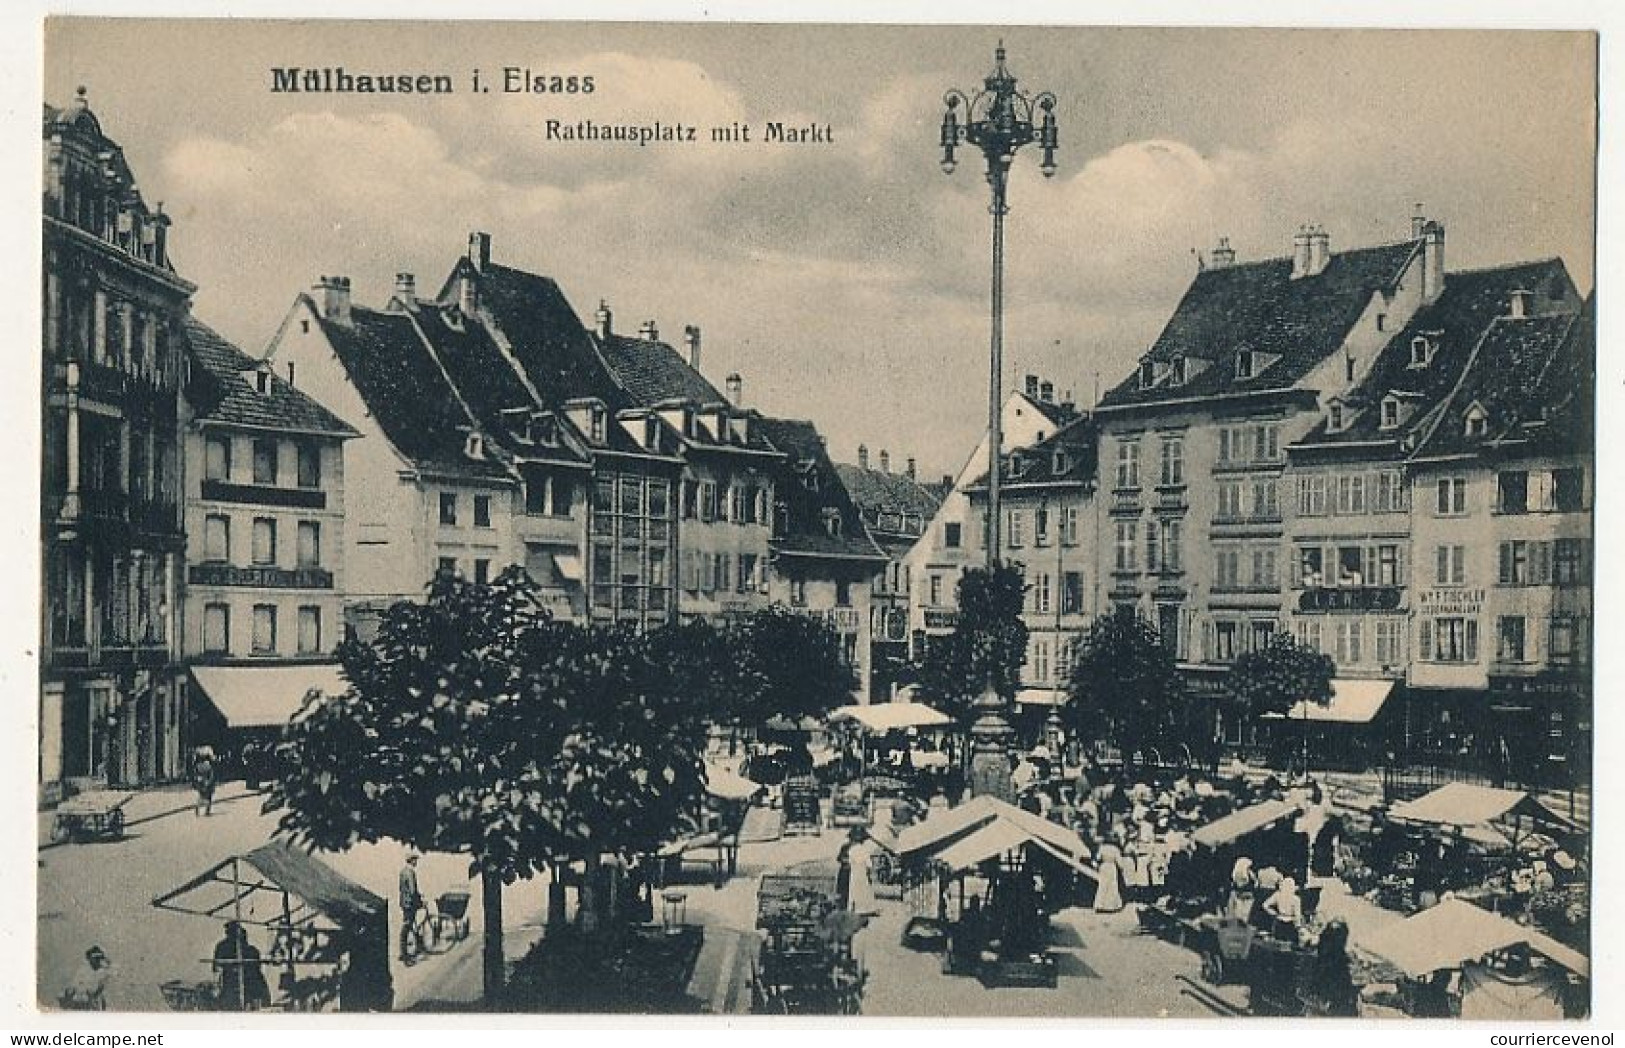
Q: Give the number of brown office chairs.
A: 0